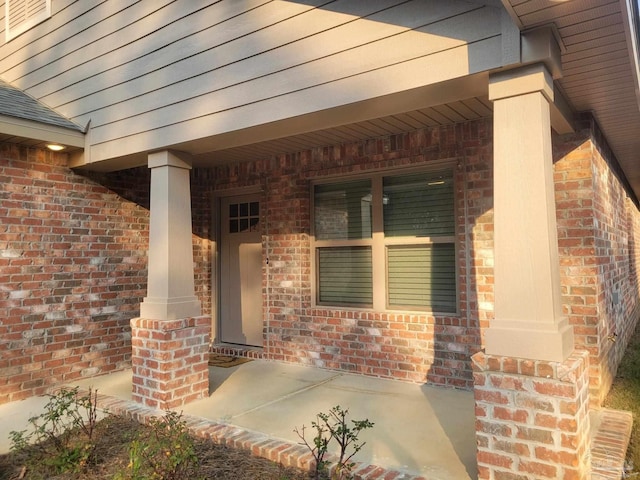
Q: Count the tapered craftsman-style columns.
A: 2